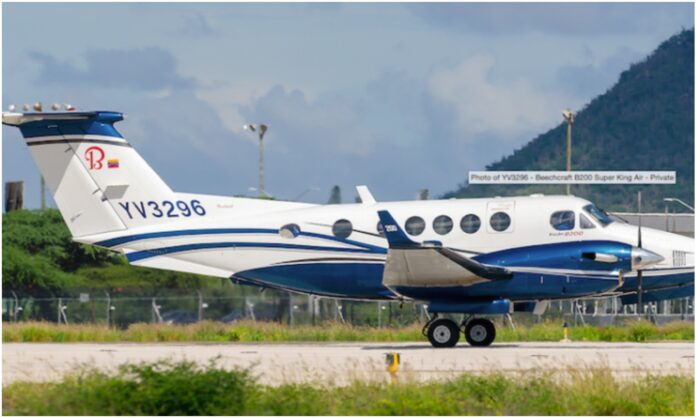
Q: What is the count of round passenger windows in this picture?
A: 7